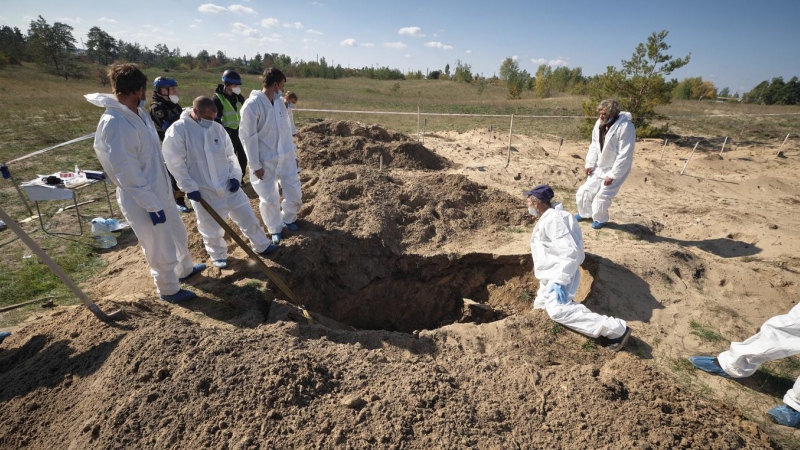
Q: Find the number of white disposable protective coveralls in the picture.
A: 7